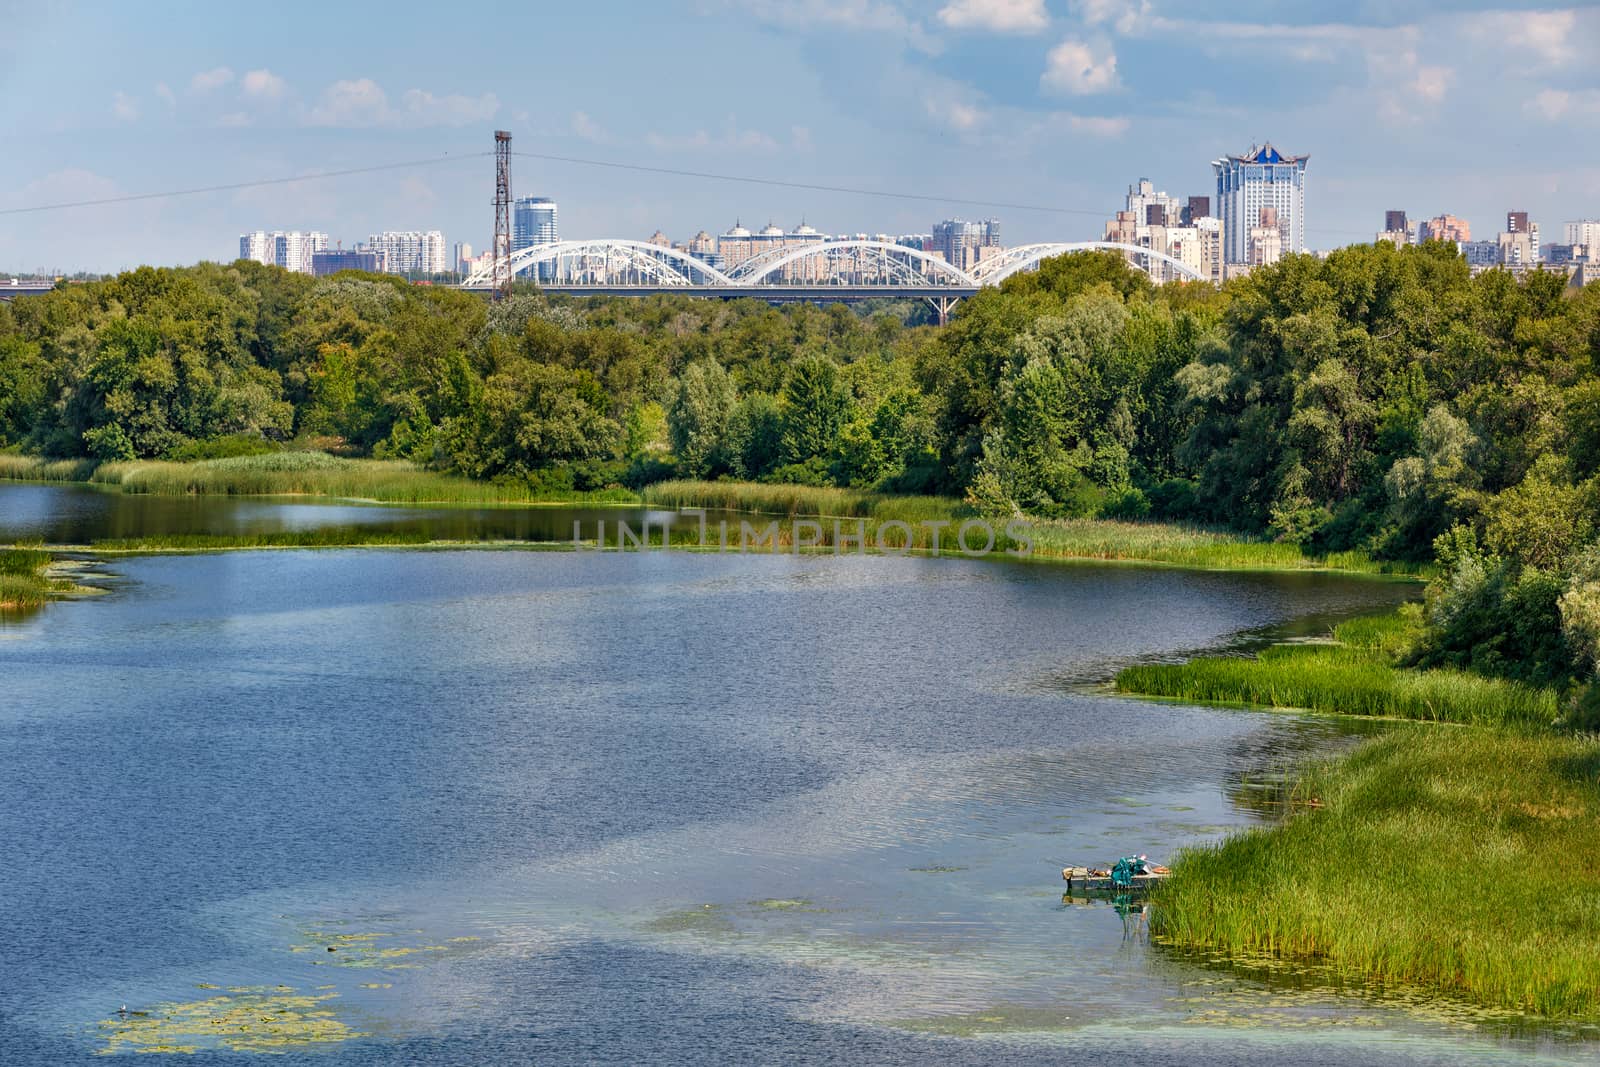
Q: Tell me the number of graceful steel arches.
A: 3